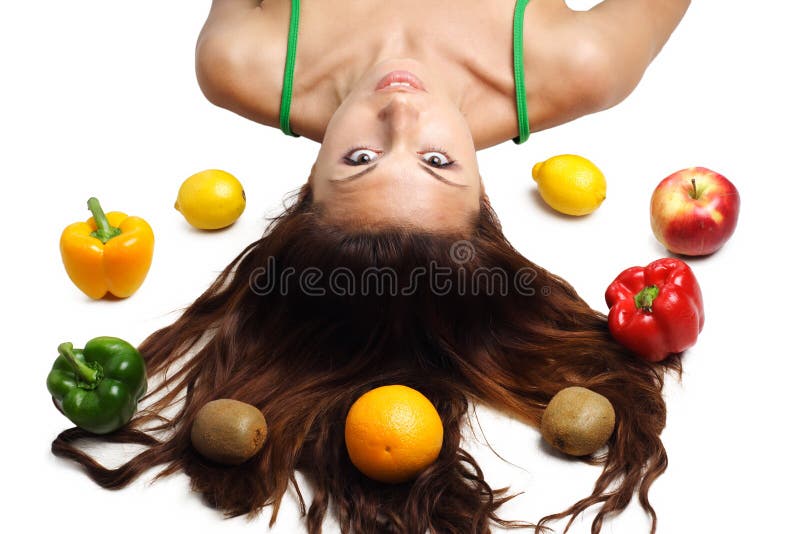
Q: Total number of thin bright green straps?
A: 2